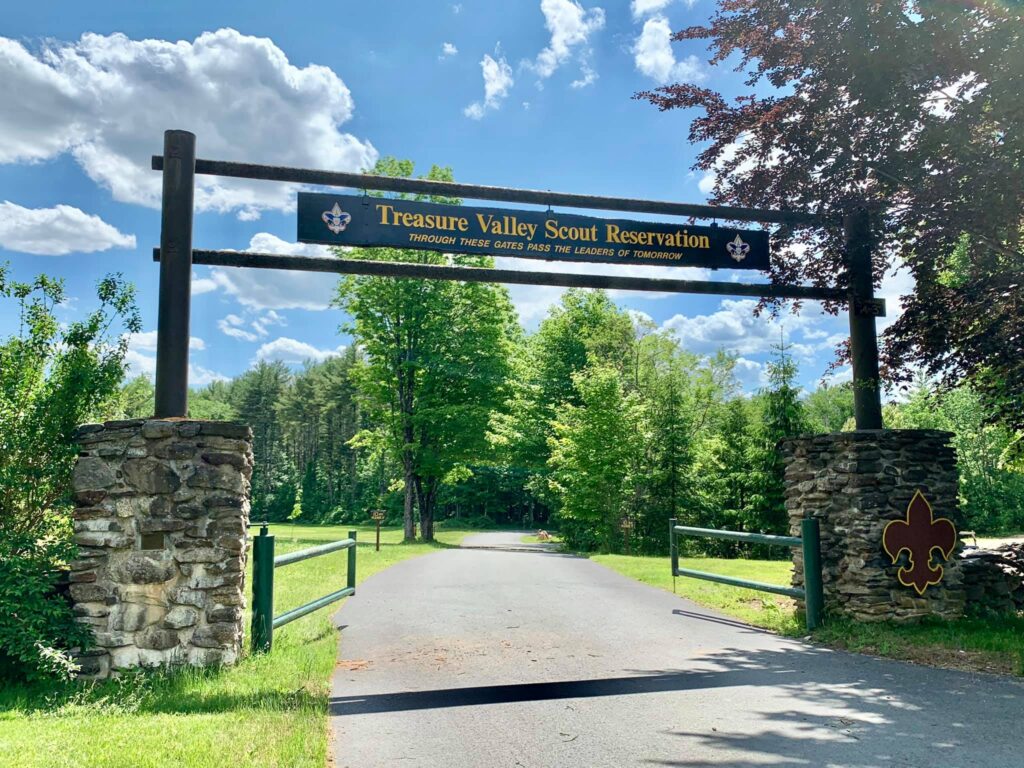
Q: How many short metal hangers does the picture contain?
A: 3